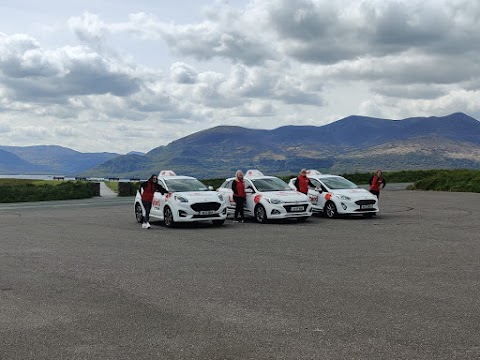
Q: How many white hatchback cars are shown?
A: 3